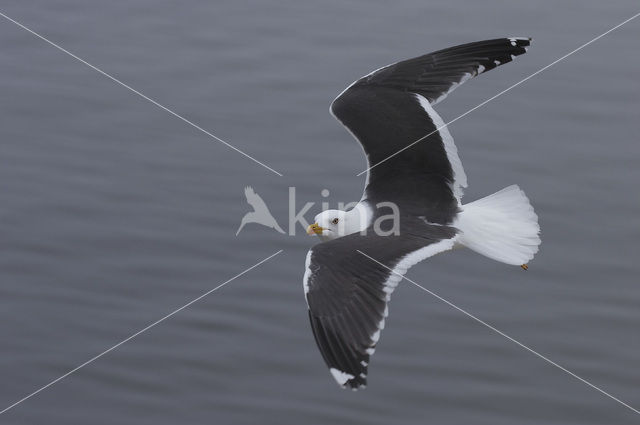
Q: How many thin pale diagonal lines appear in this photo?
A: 4